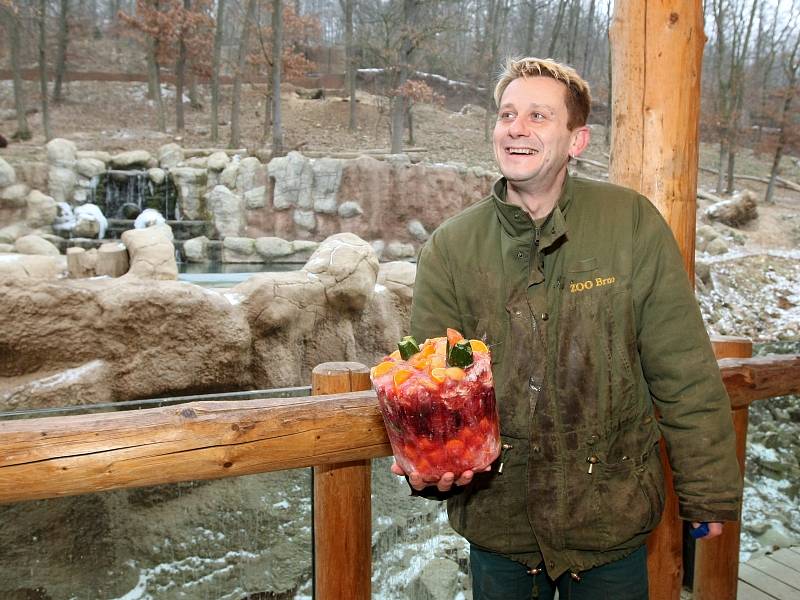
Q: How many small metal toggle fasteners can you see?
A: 4